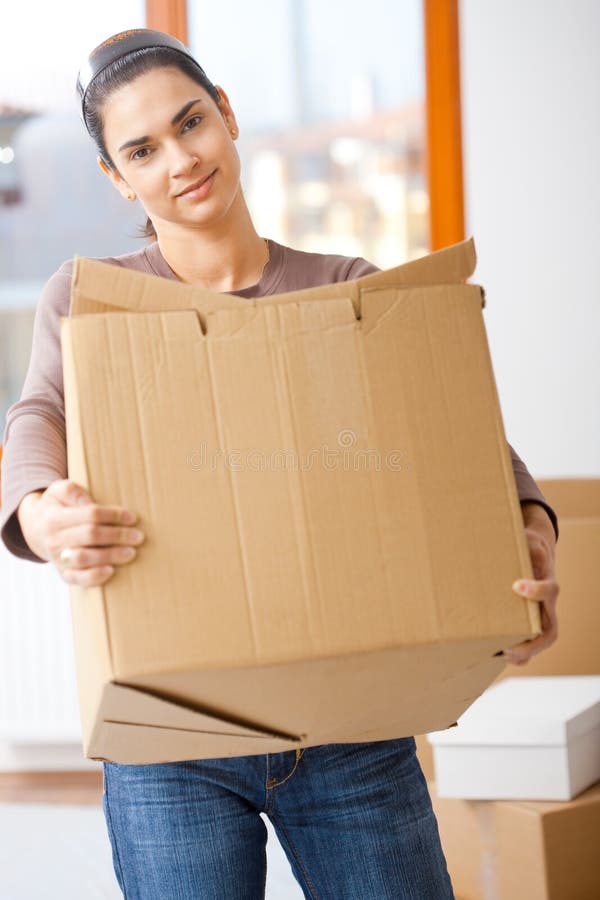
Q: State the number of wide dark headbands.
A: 1